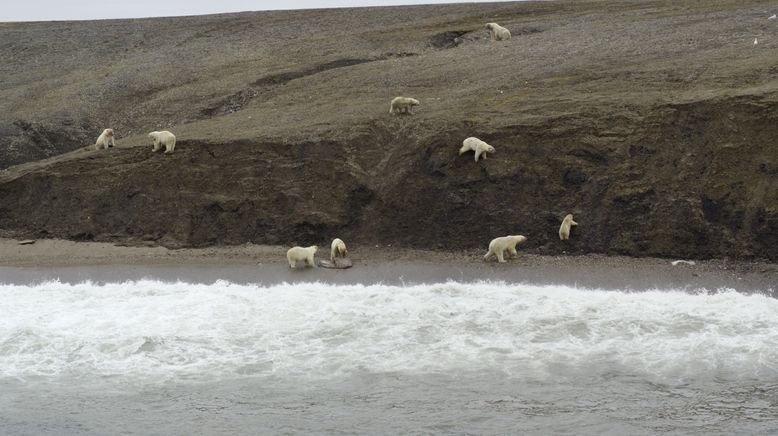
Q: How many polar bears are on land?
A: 9